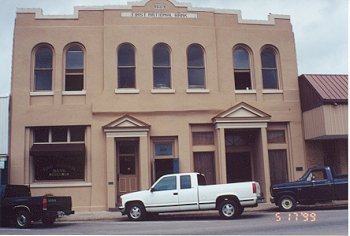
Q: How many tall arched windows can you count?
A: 7